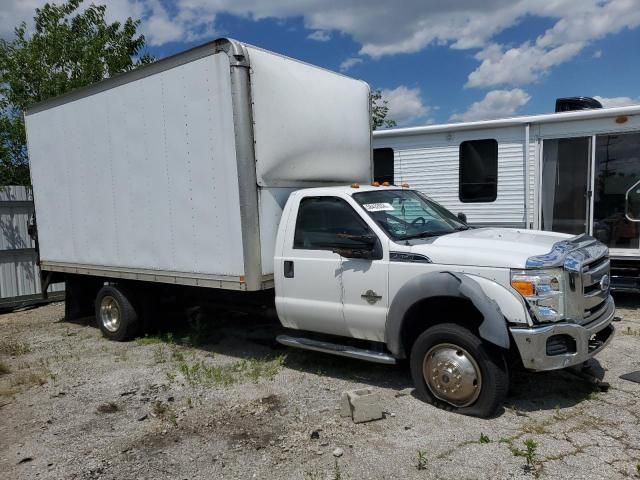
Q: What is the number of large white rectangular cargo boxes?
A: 1